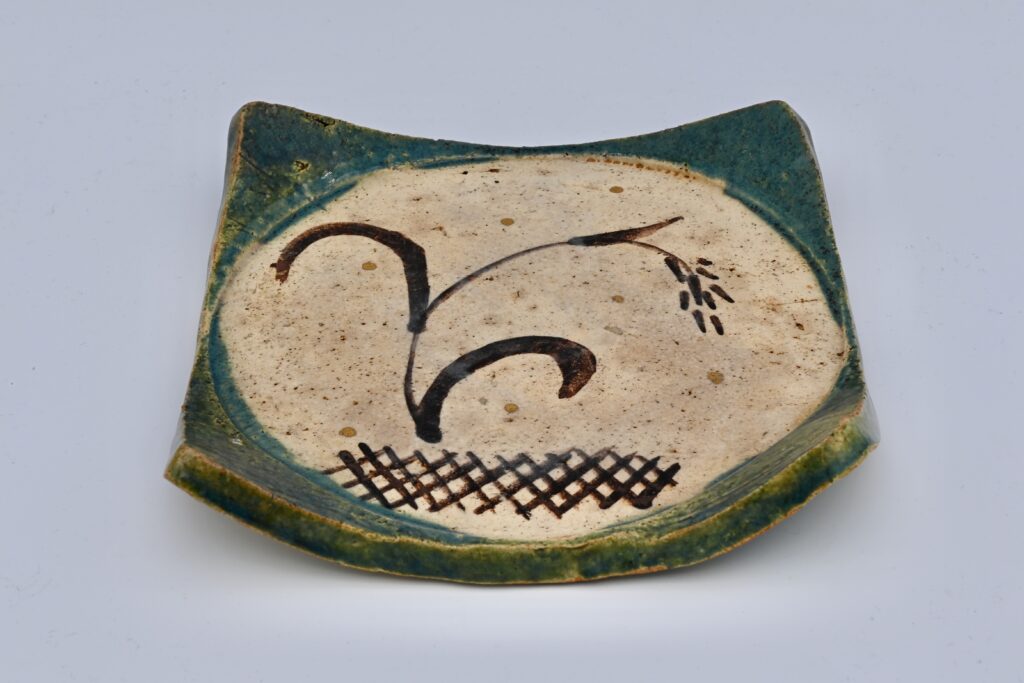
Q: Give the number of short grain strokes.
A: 9